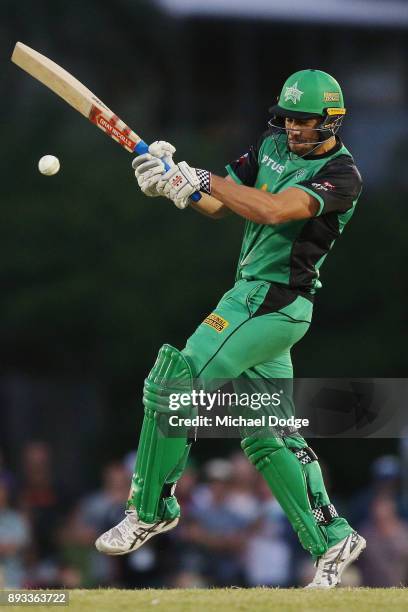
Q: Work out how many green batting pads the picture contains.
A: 2